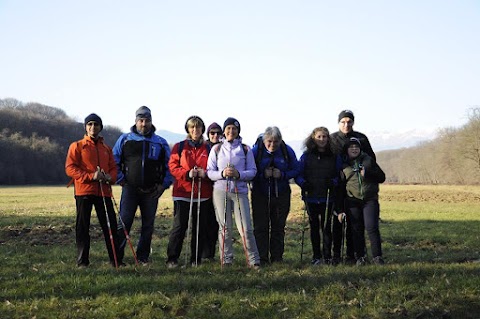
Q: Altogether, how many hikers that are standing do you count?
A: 9